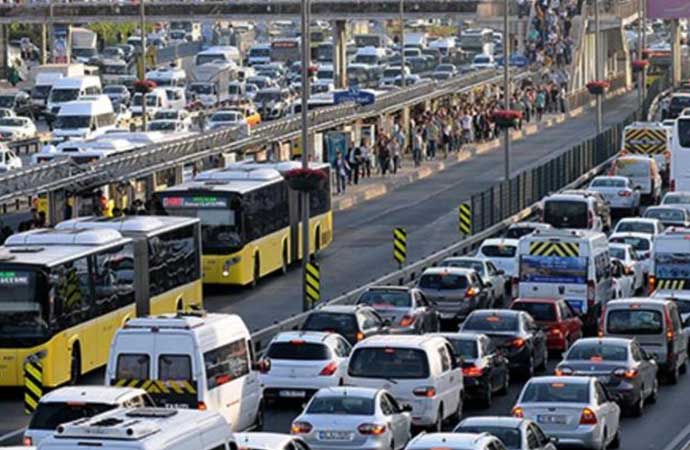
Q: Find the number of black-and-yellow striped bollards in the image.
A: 4